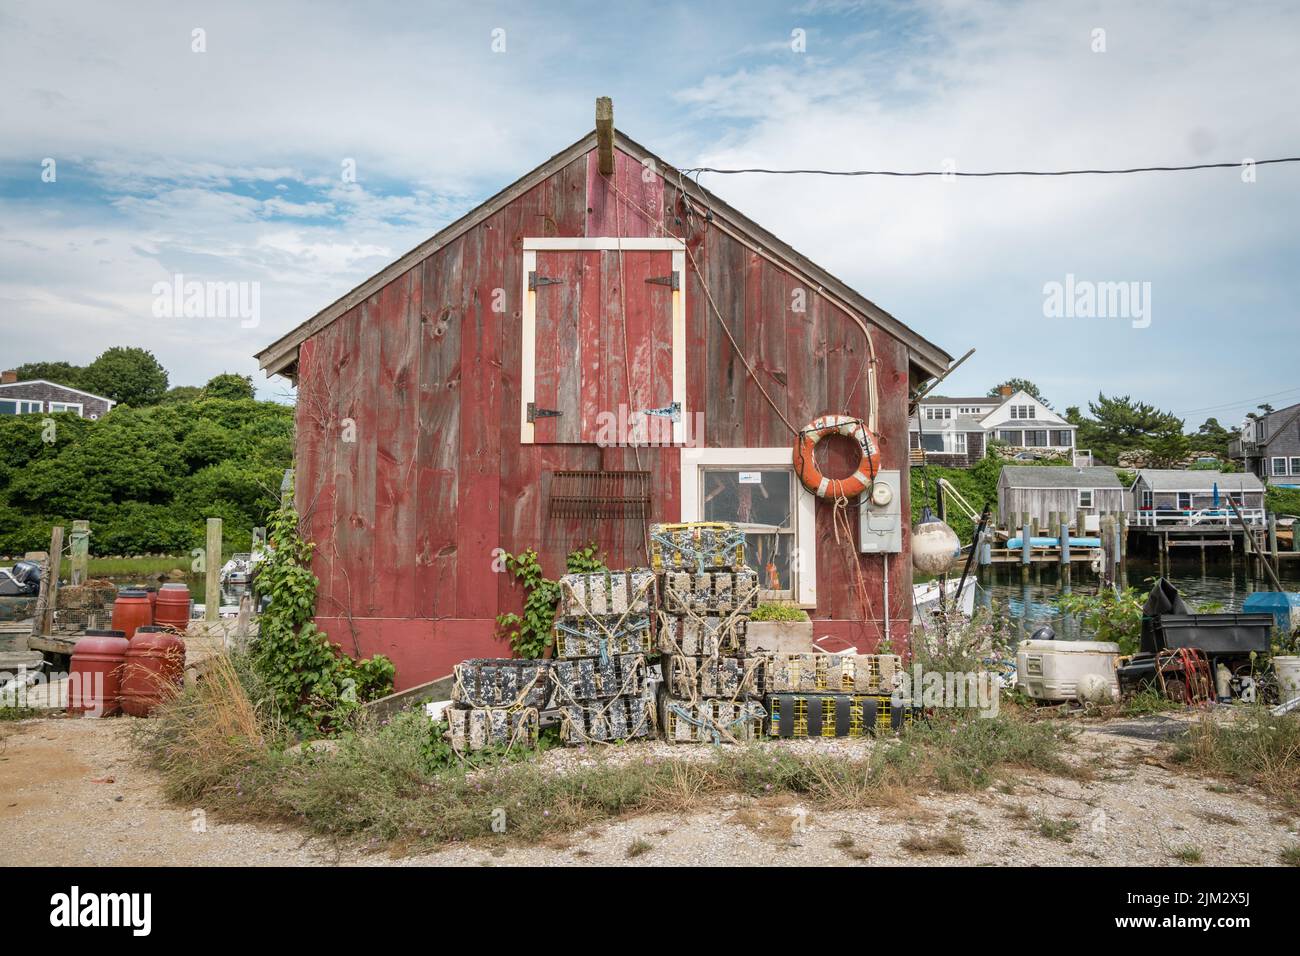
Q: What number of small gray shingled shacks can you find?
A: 2